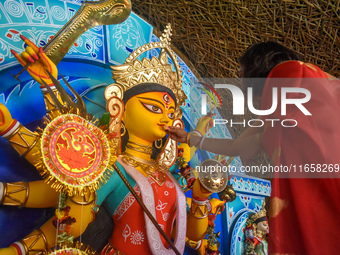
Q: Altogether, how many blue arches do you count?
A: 2